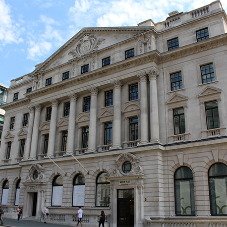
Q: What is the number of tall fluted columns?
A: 8